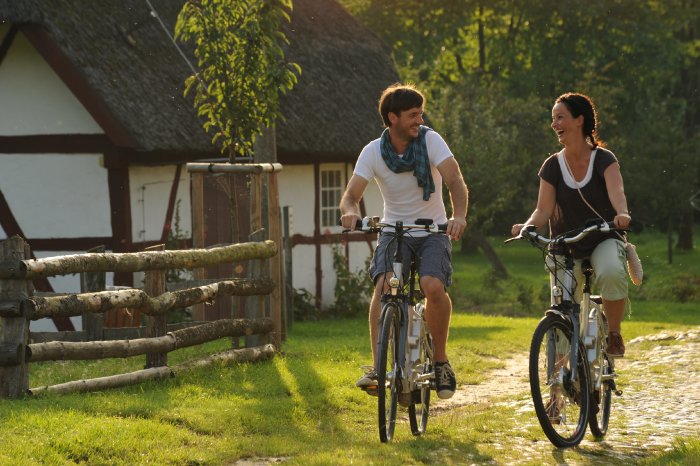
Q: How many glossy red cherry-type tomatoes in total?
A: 0